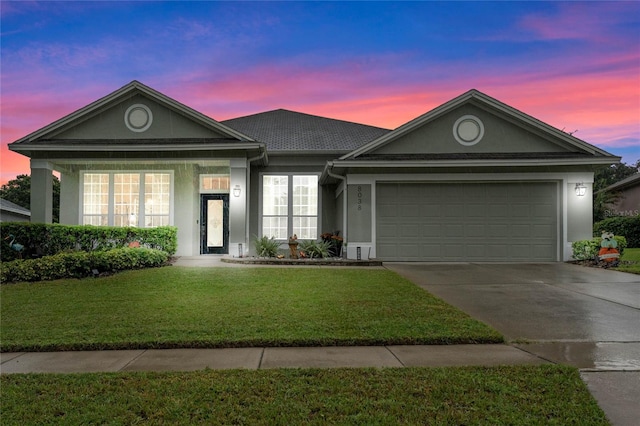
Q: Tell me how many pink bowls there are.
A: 0